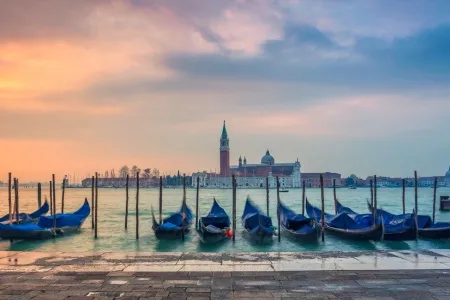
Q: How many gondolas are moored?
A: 9